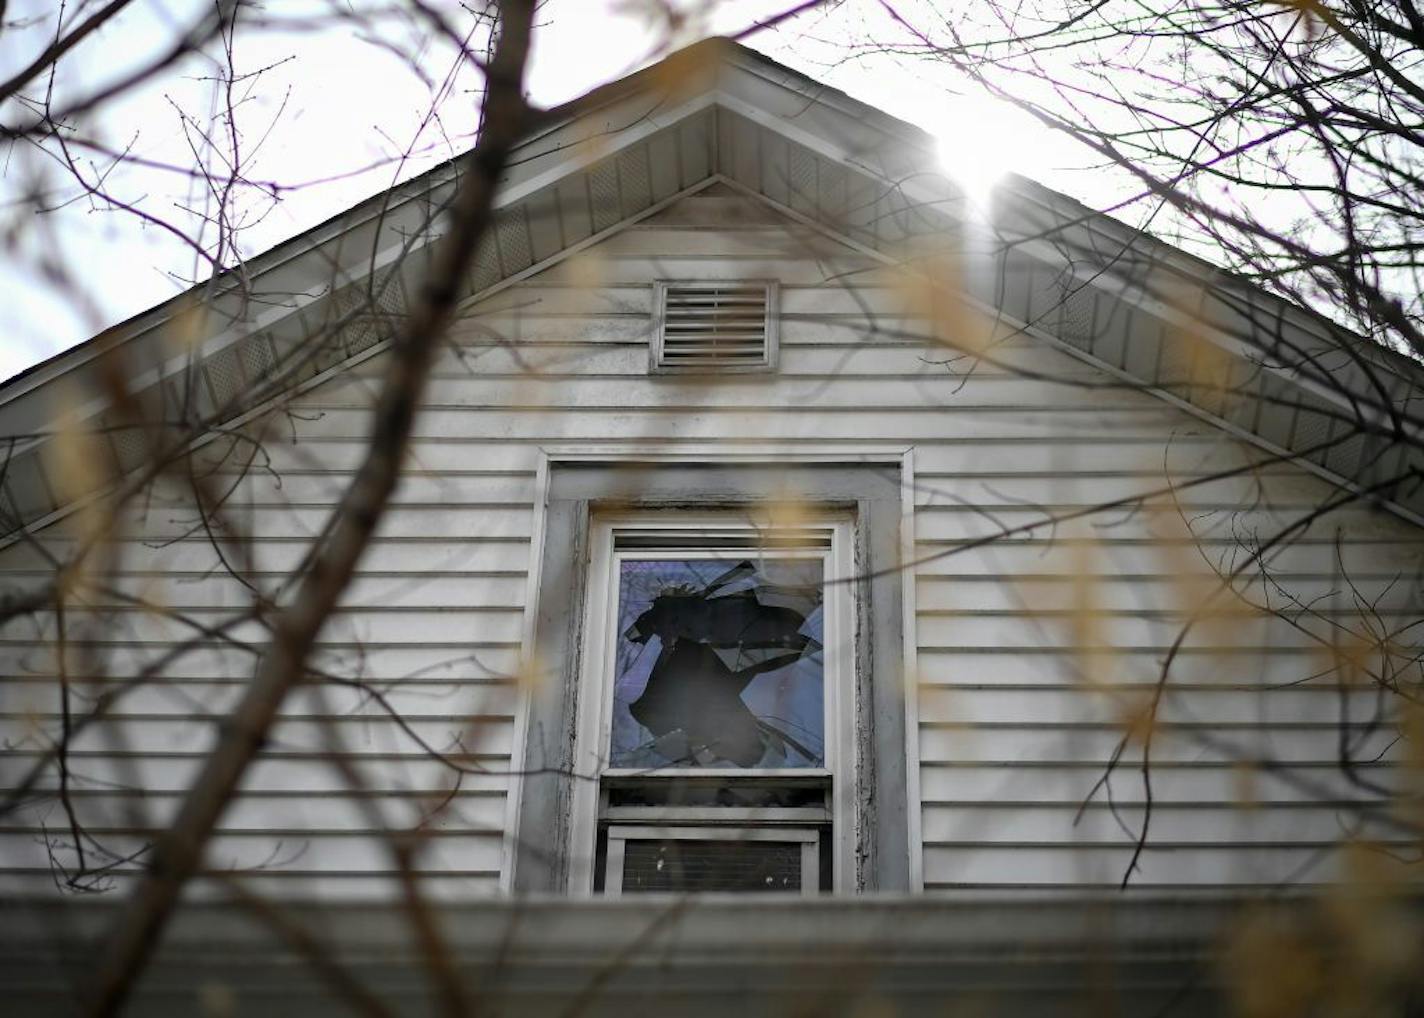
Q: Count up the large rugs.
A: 0